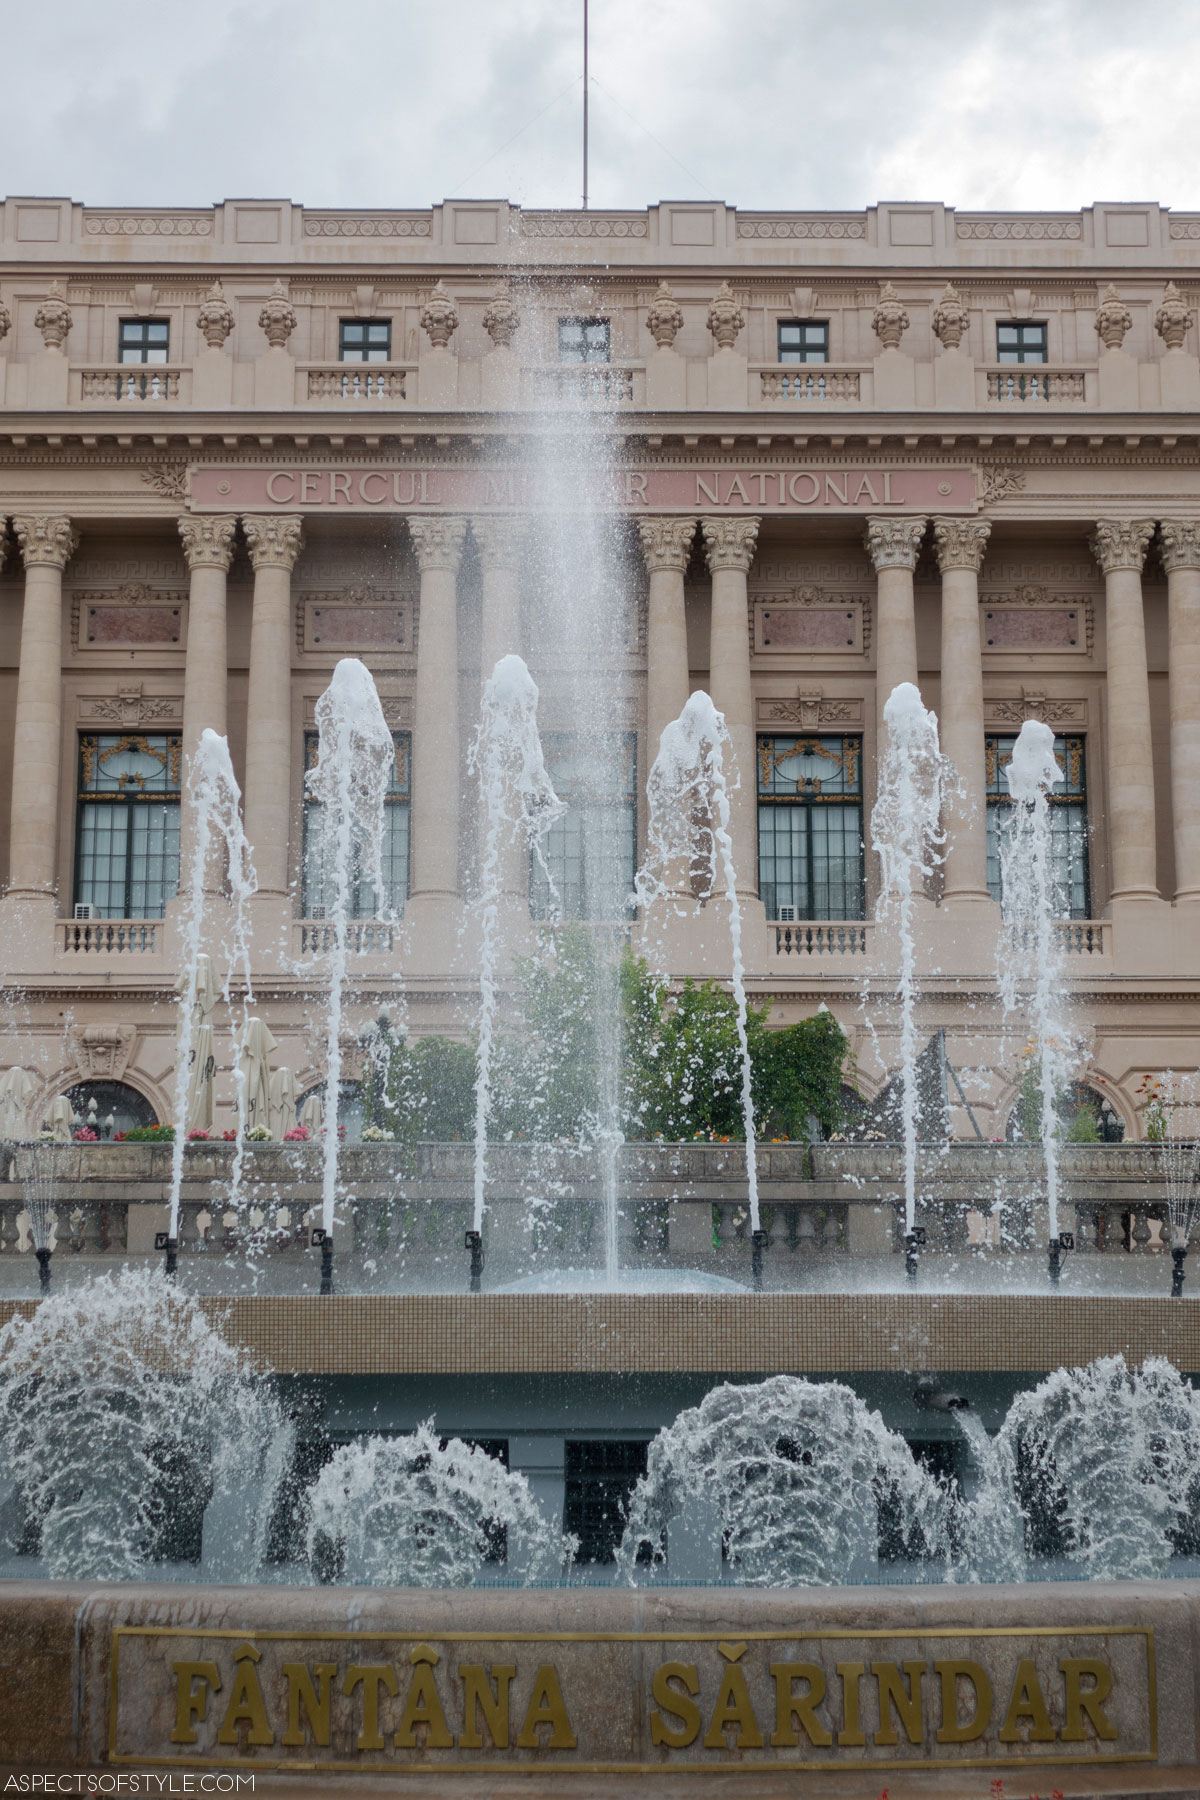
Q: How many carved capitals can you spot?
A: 11